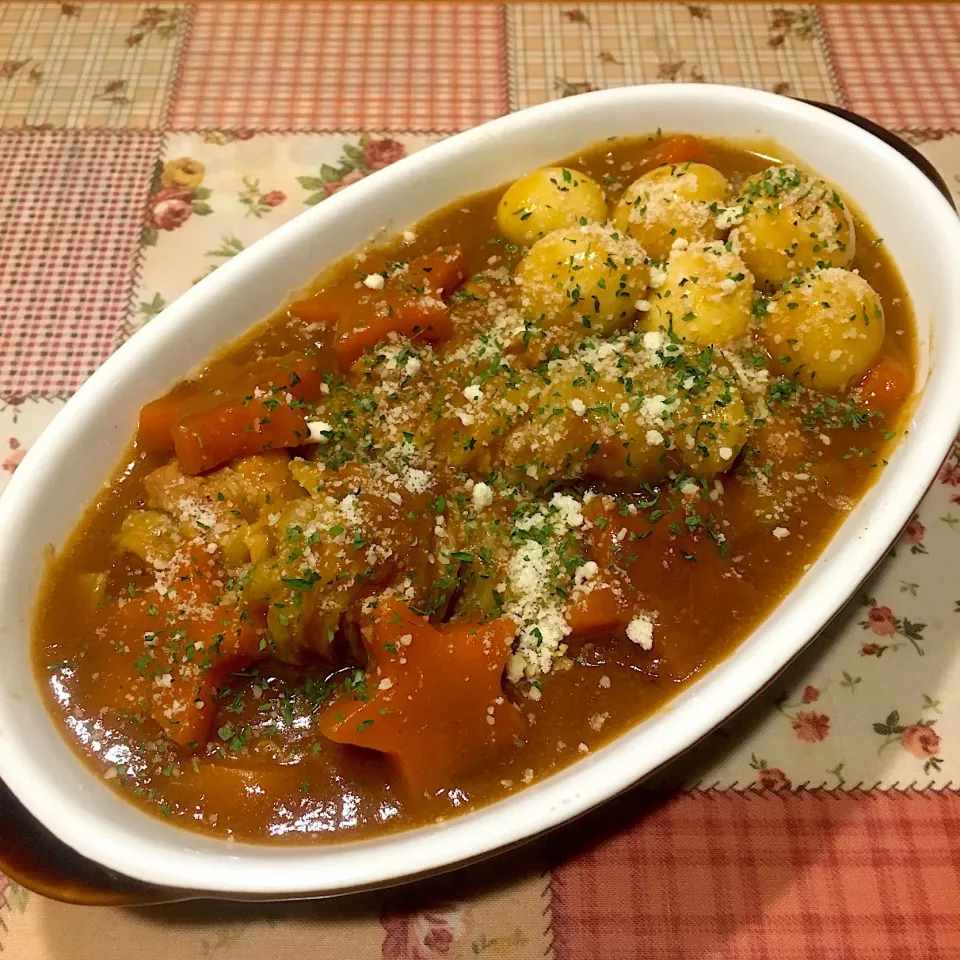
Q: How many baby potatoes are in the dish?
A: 6